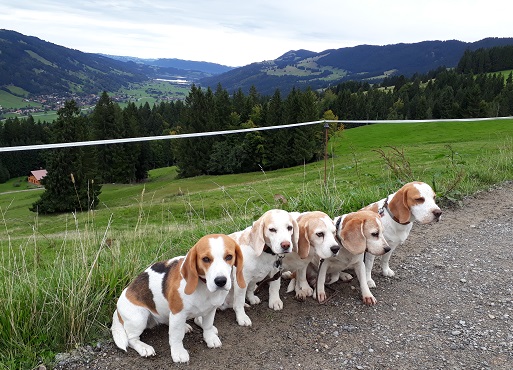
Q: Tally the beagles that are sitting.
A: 5